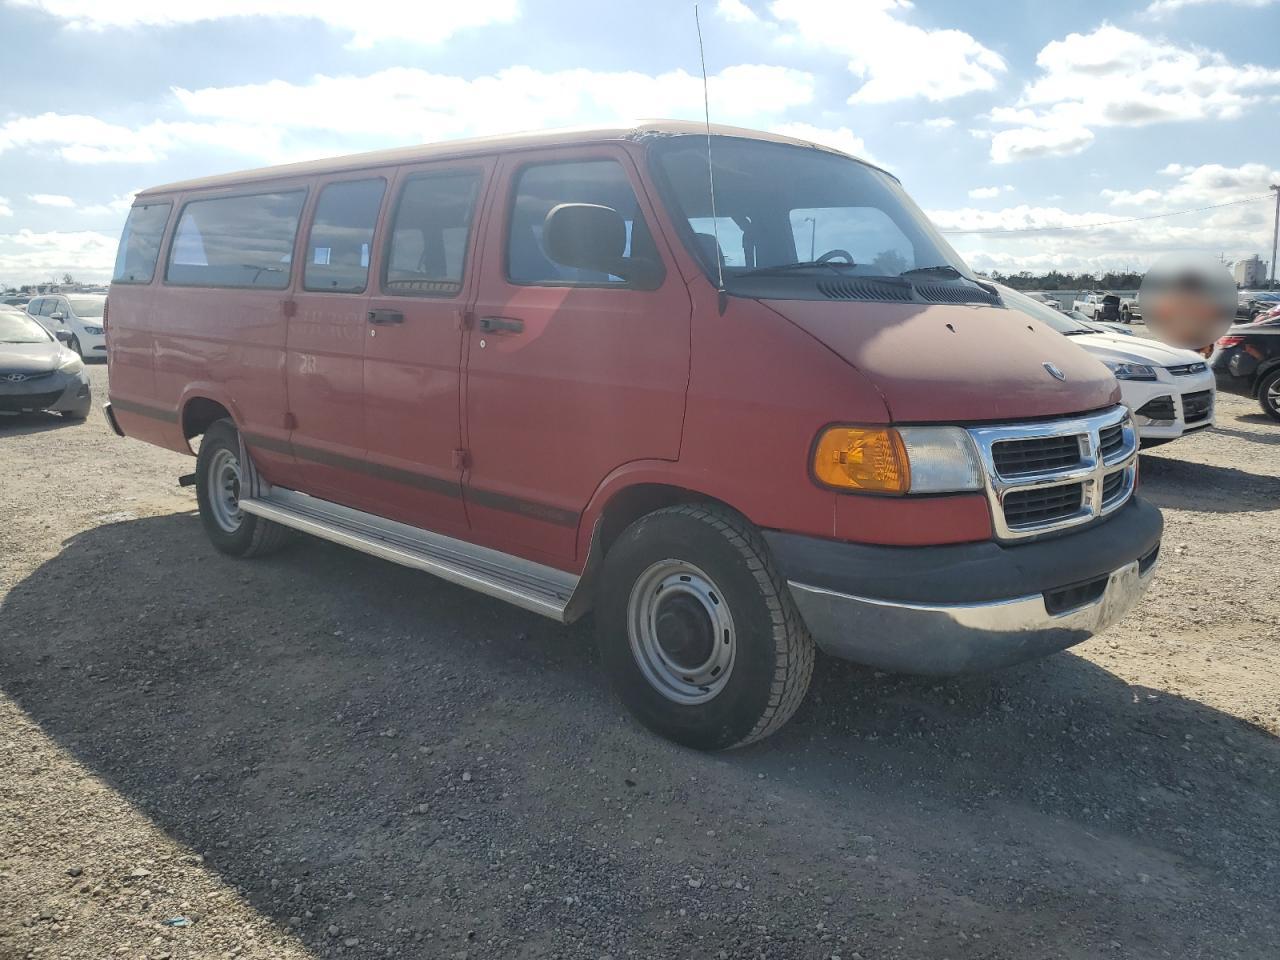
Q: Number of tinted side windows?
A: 5